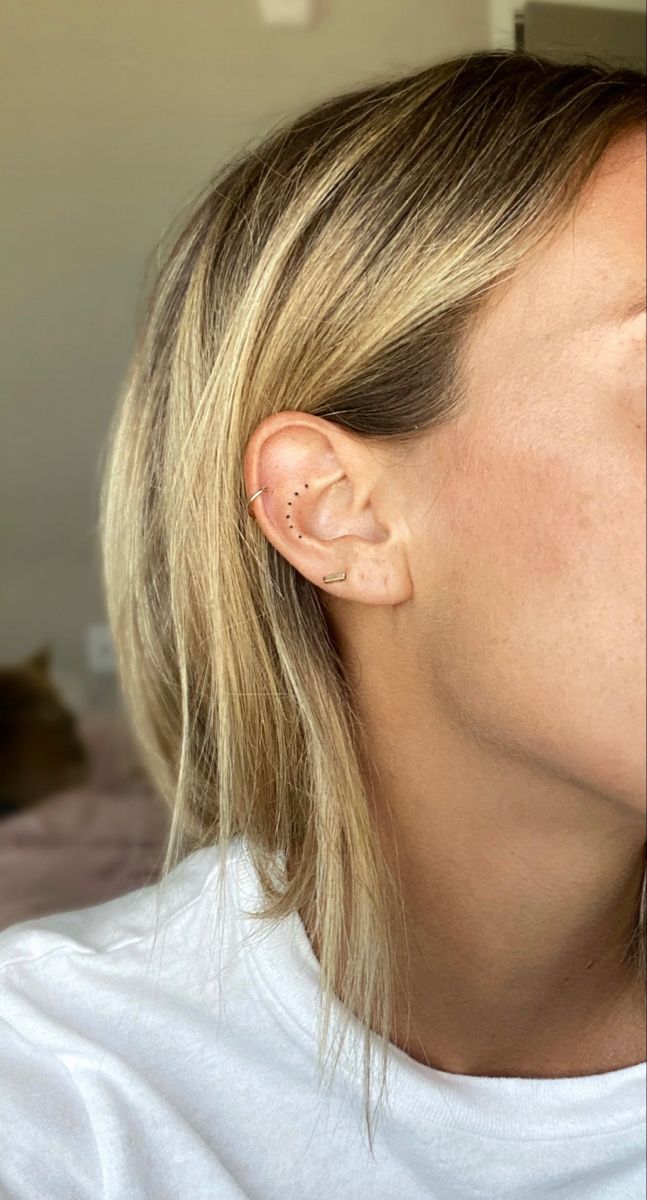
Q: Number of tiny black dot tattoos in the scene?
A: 6